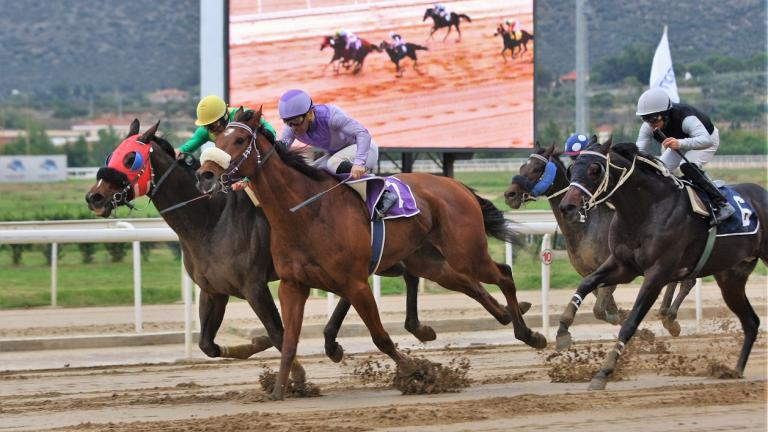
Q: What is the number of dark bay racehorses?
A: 3